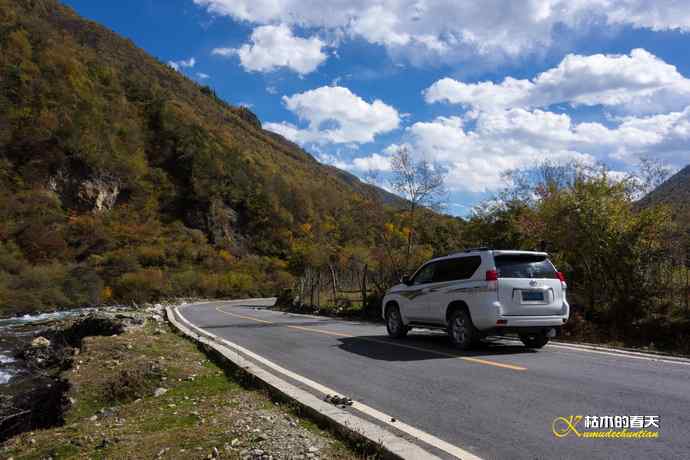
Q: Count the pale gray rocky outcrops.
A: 2